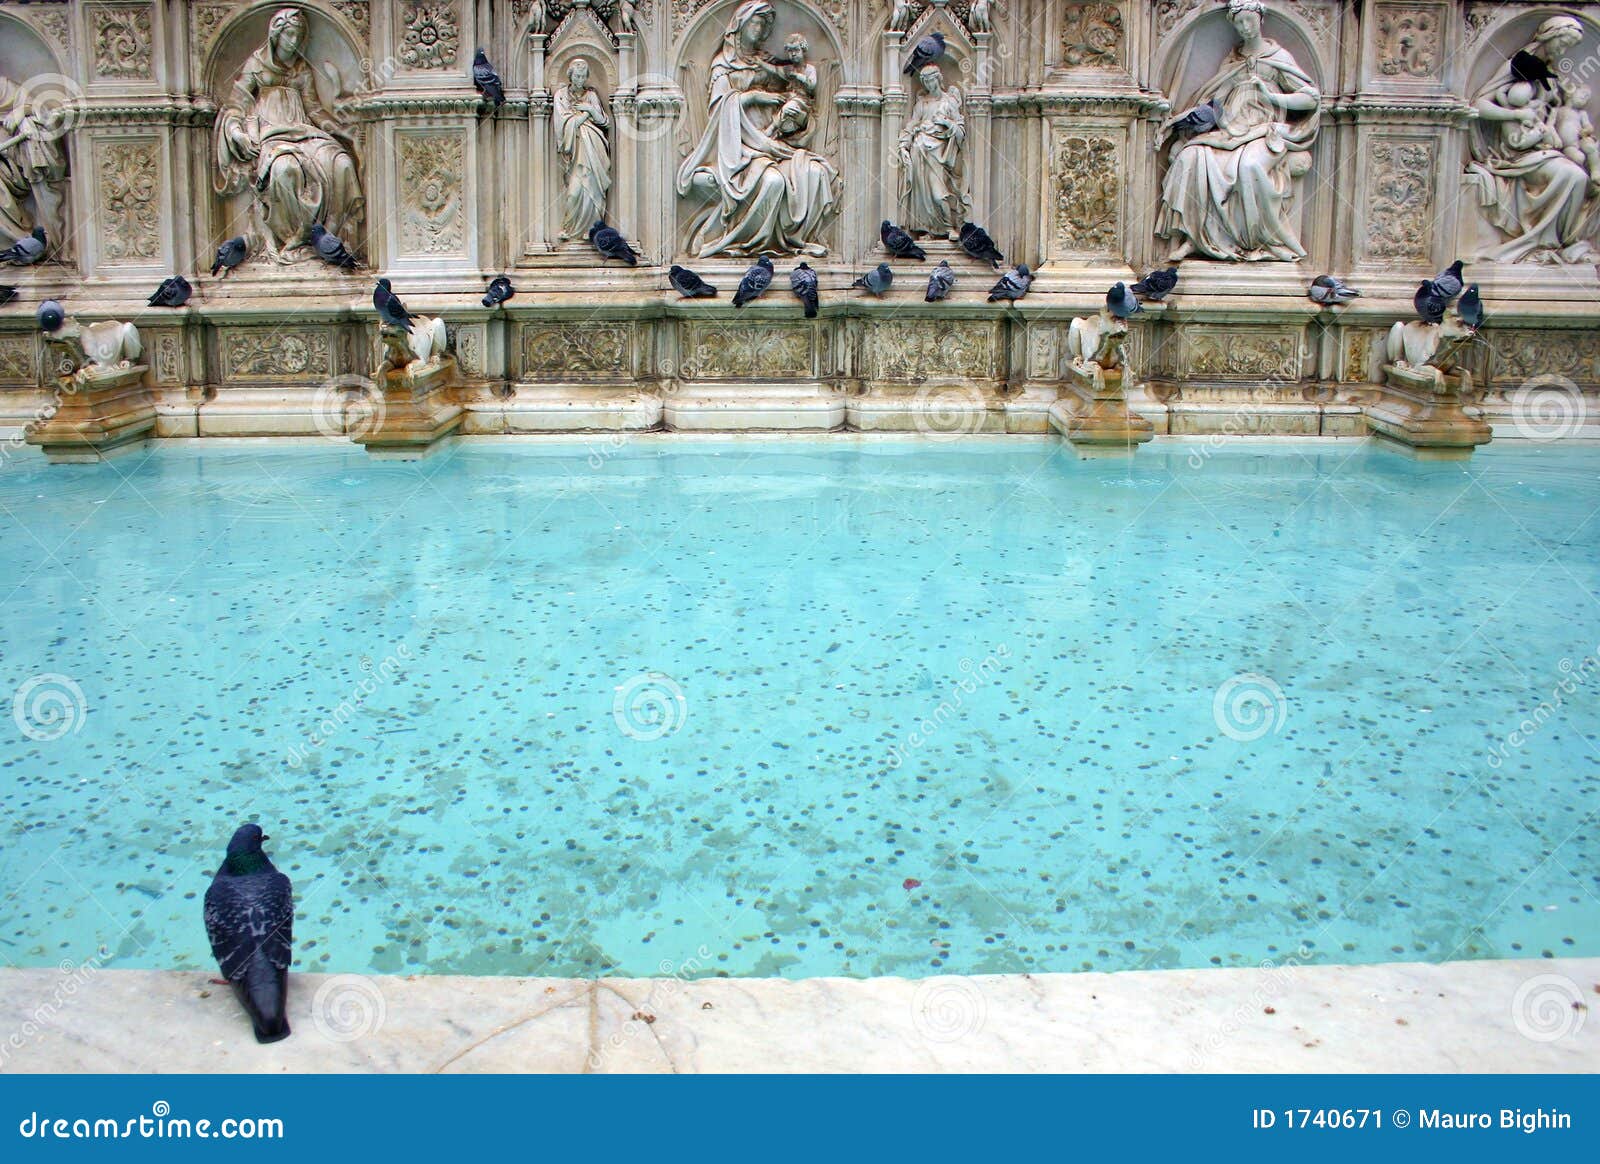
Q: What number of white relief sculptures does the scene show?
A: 7